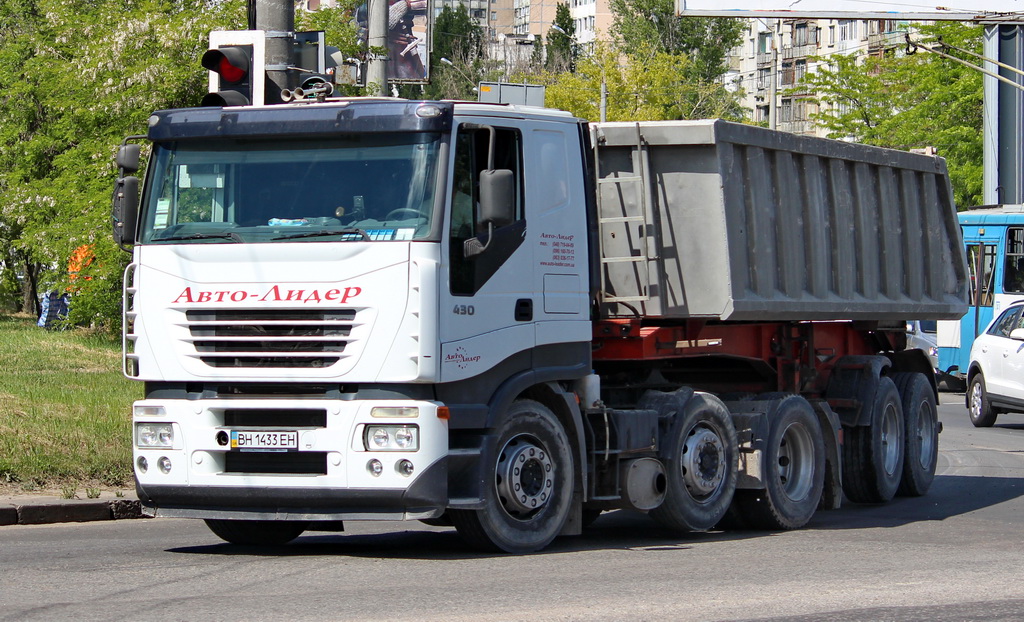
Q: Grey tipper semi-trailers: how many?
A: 1